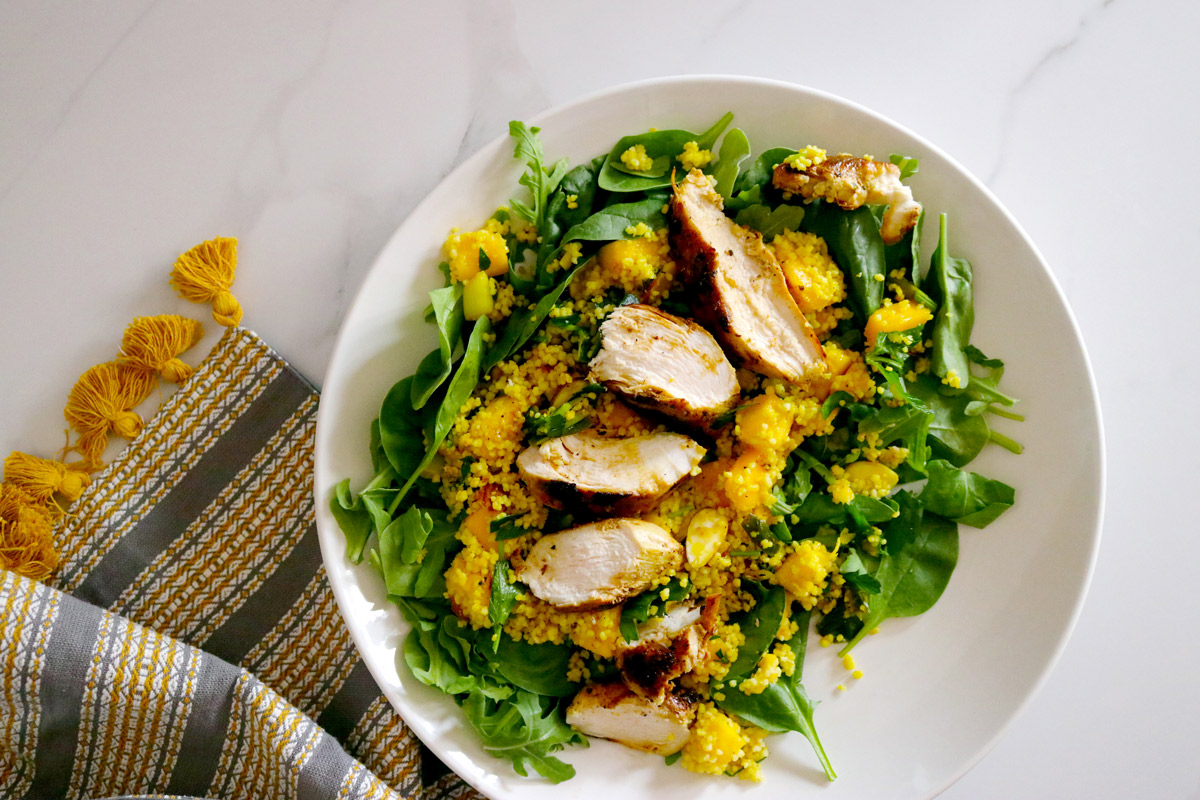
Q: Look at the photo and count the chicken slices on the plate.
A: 7